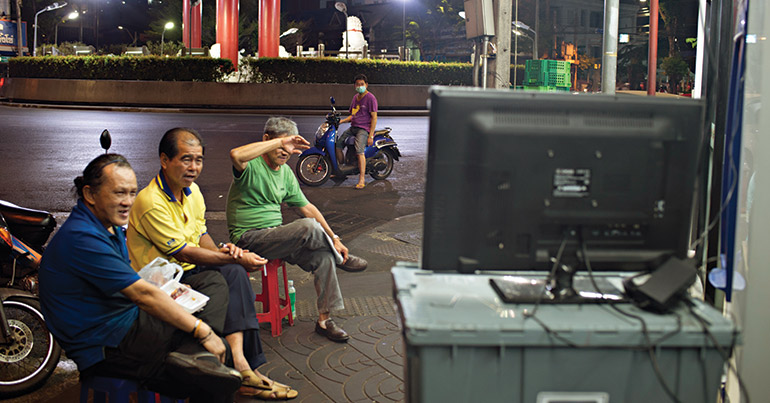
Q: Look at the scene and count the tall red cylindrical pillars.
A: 3